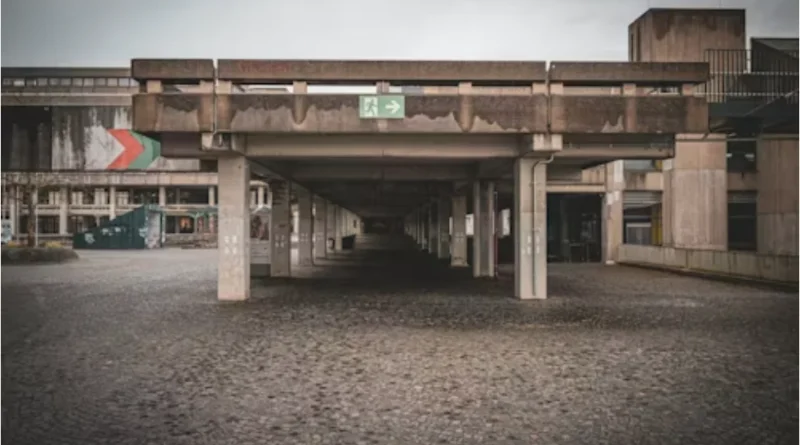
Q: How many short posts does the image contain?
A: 10